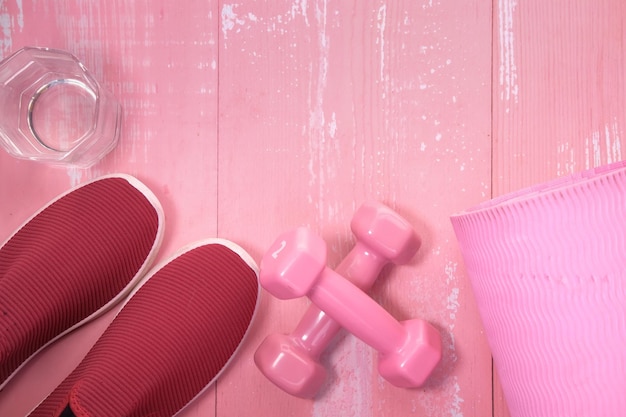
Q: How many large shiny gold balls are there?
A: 0